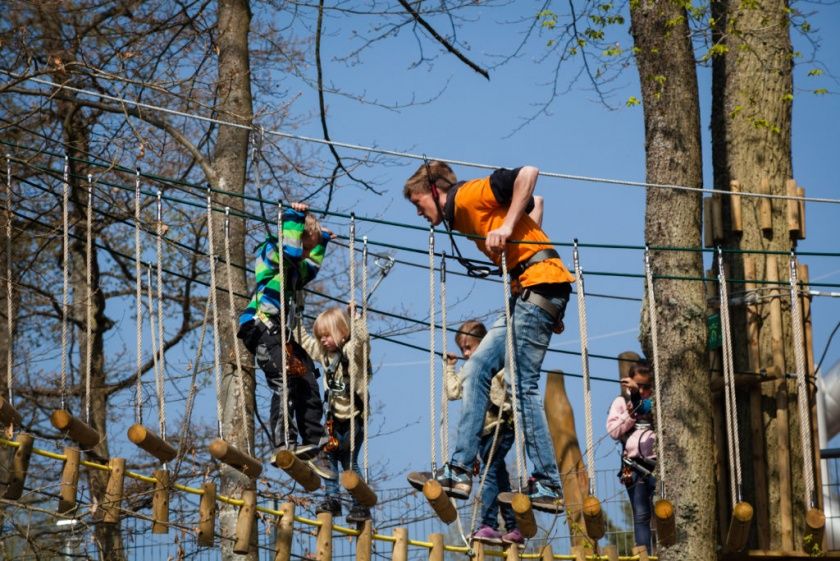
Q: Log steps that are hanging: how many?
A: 12